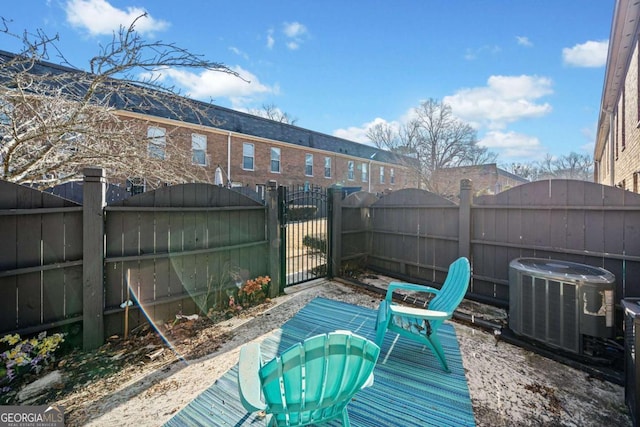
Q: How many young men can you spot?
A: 0